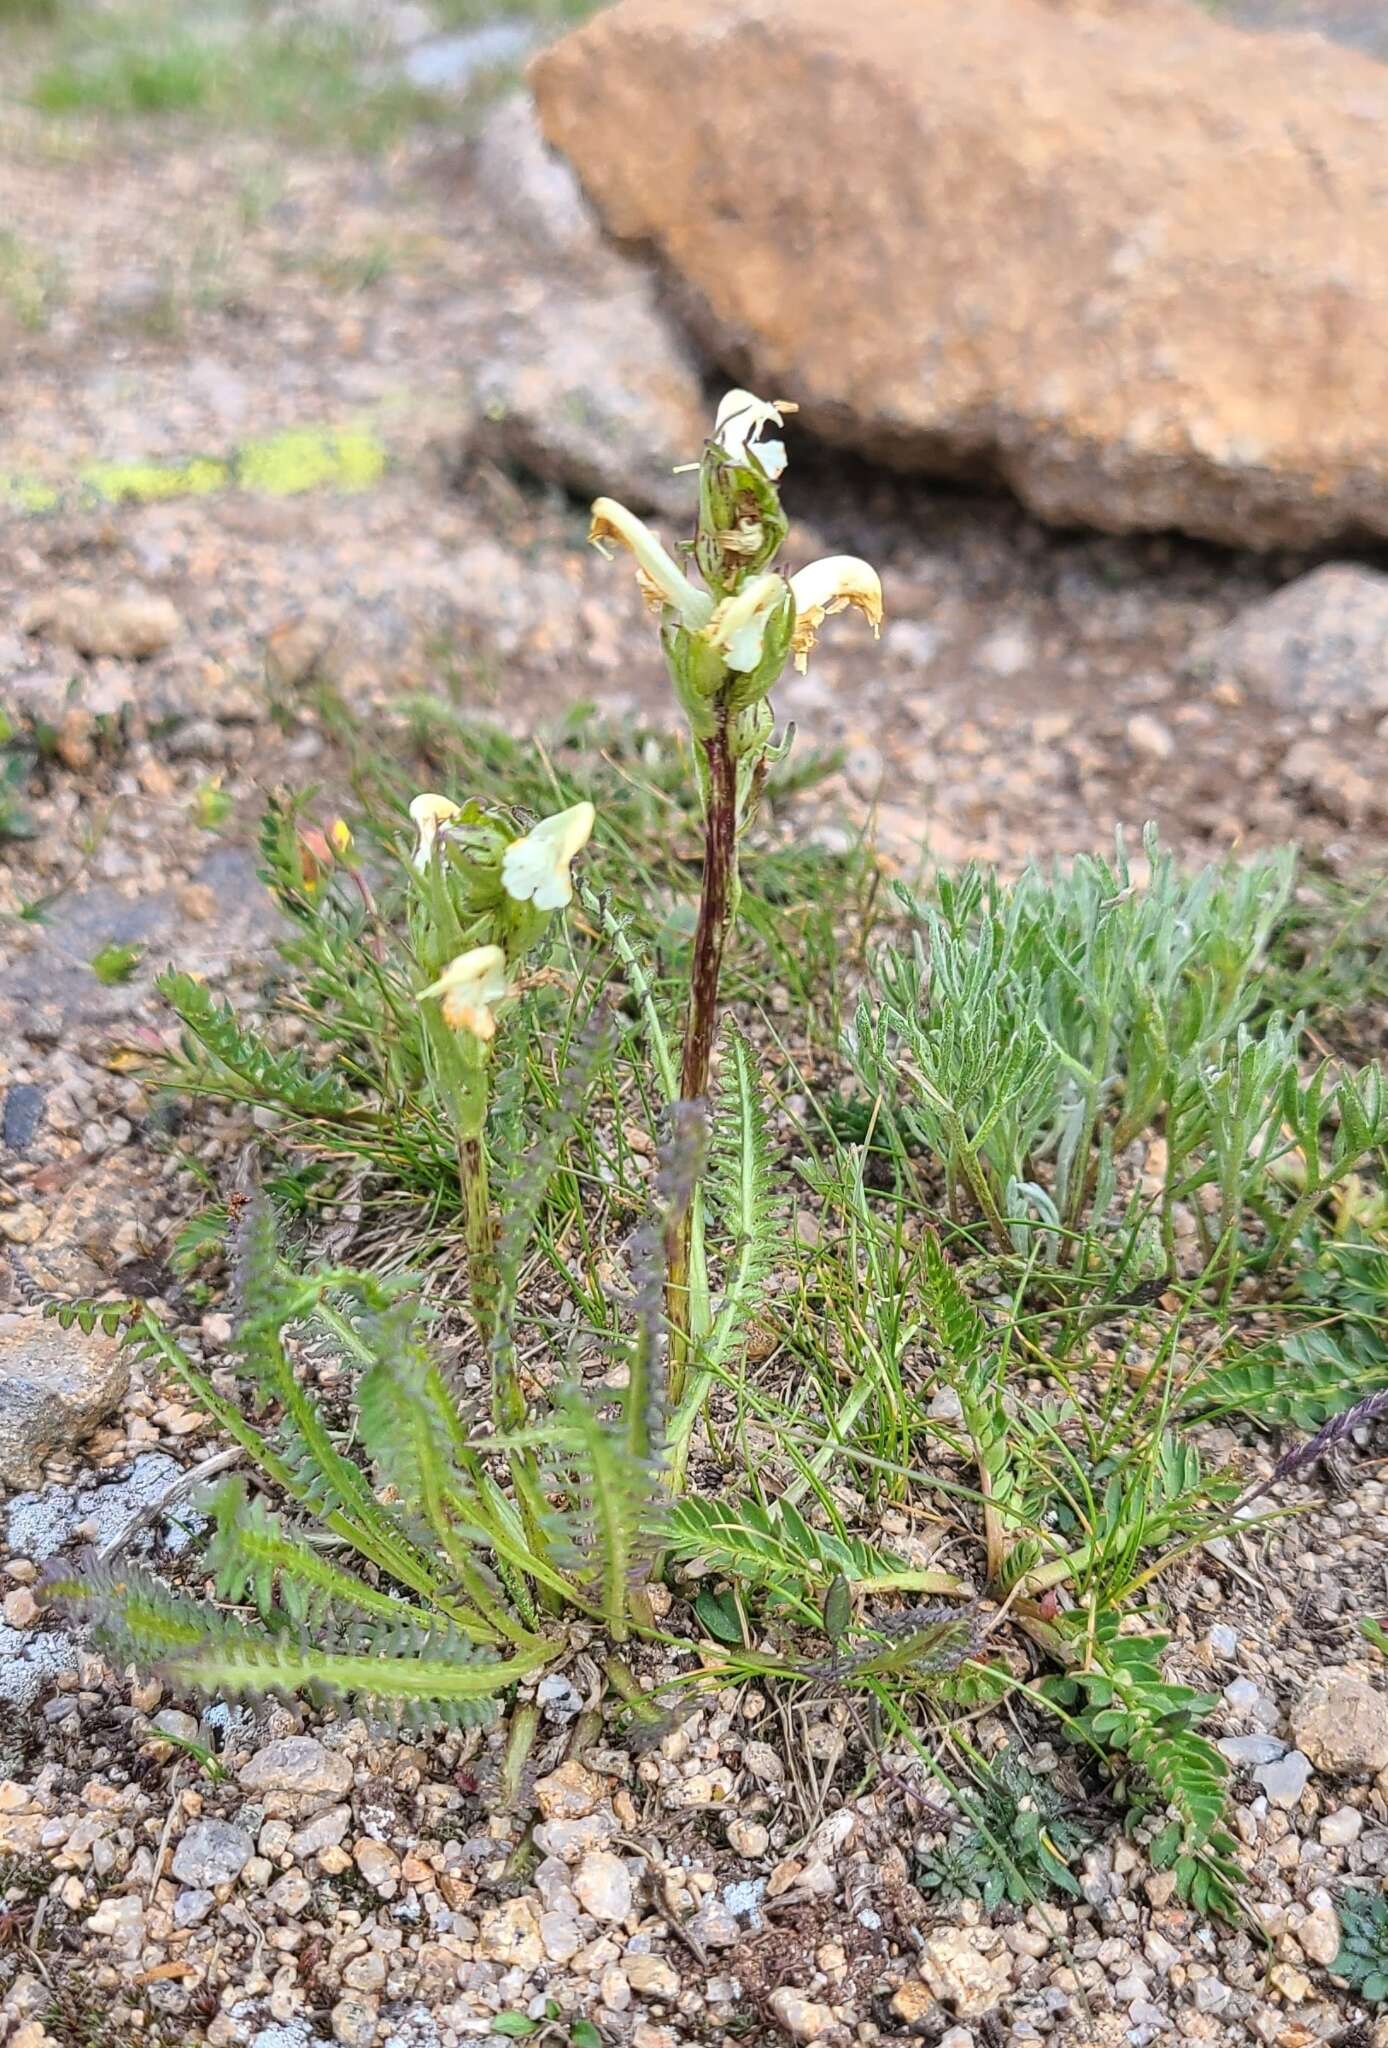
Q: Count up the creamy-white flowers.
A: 7